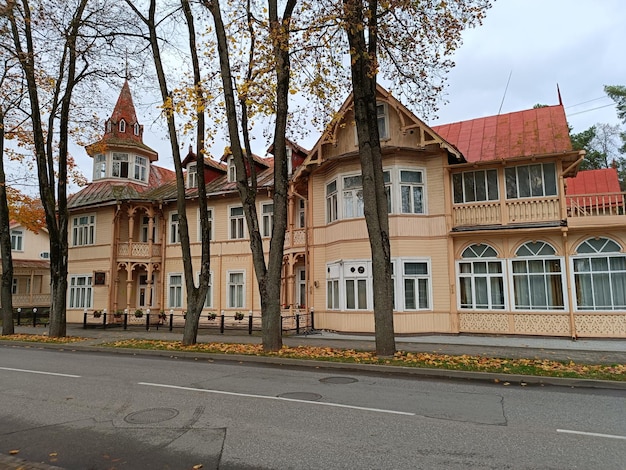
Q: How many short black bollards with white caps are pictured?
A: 11